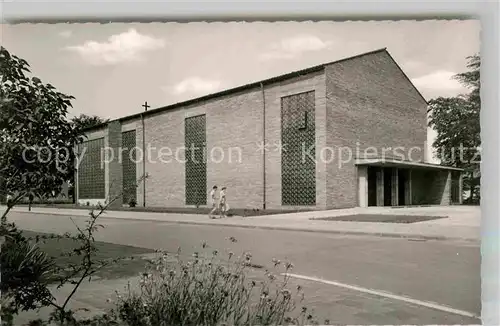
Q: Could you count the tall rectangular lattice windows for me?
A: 4